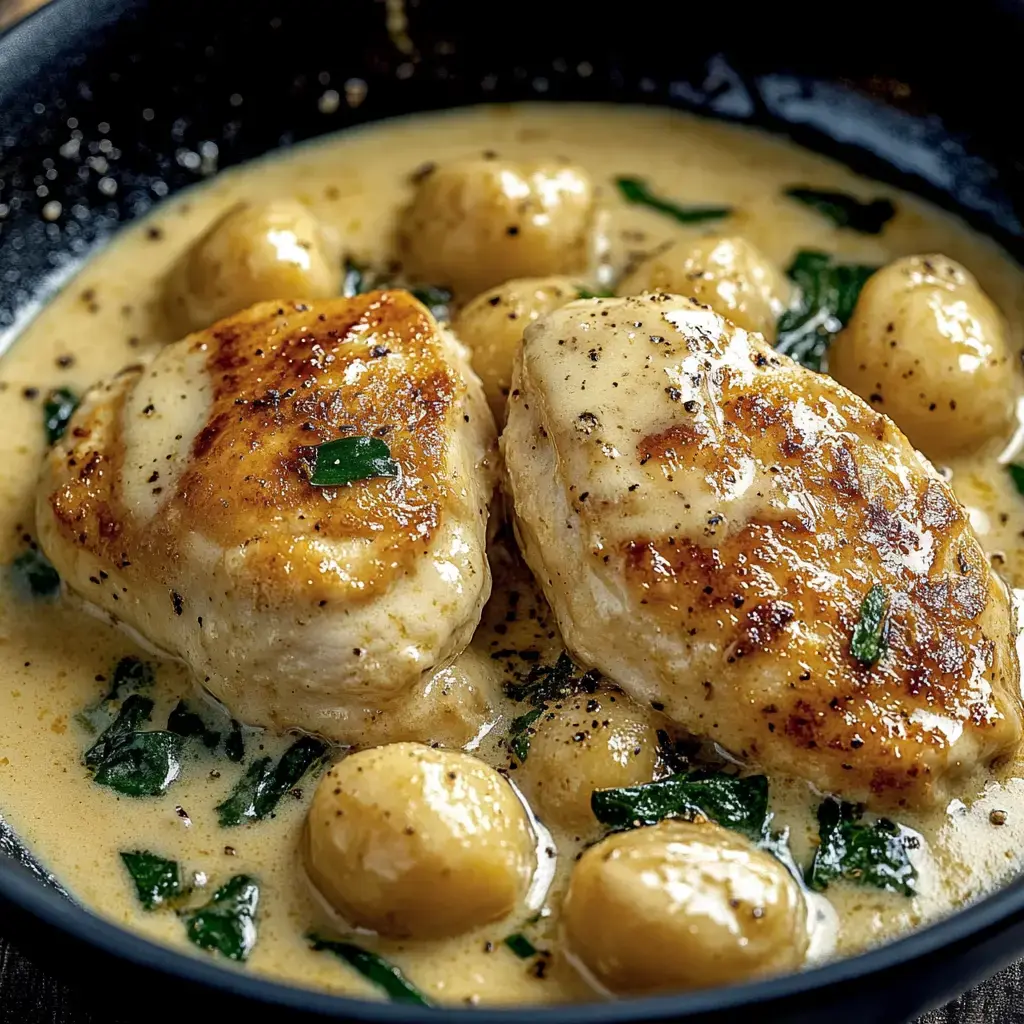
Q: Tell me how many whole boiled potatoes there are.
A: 8